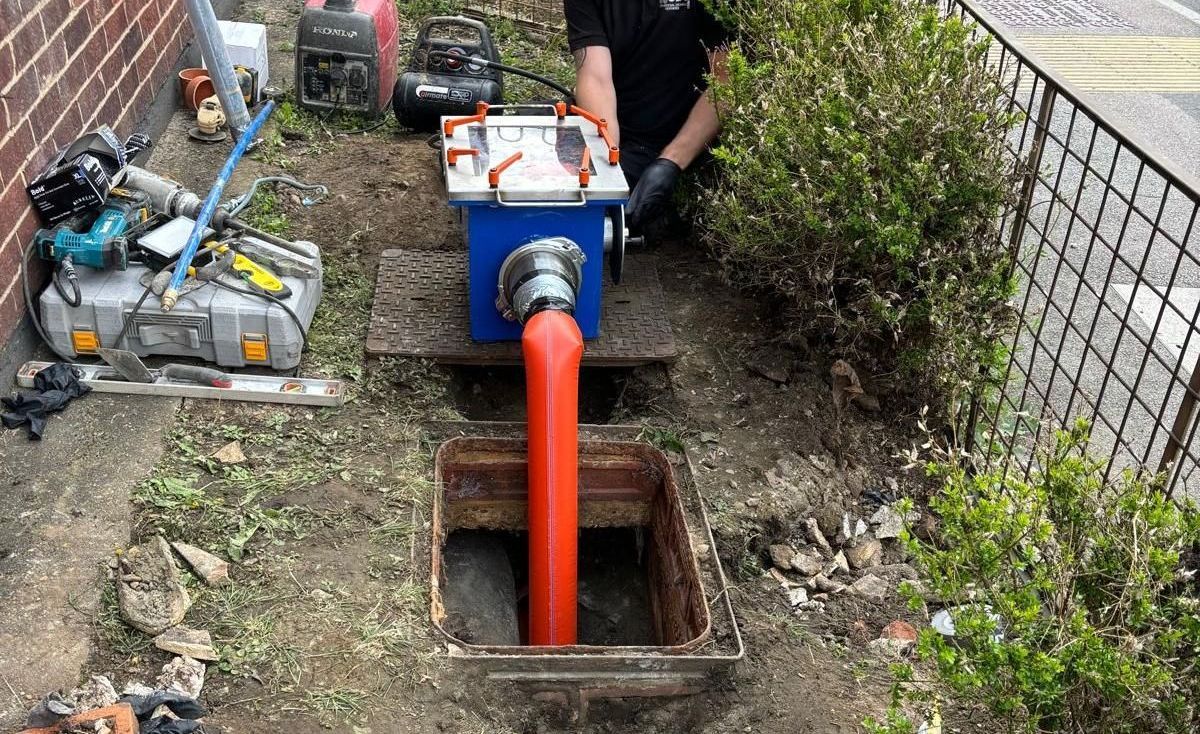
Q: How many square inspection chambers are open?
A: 1